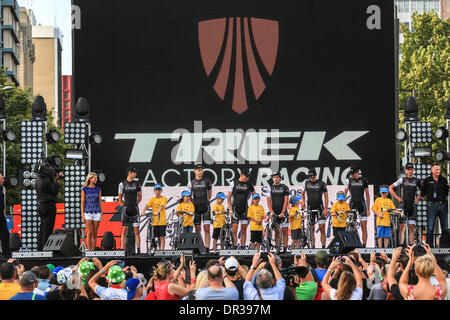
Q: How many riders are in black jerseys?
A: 7